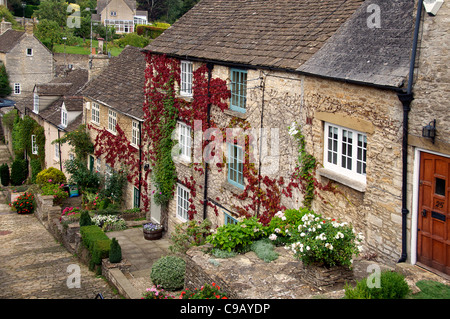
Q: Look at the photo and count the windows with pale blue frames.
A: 3